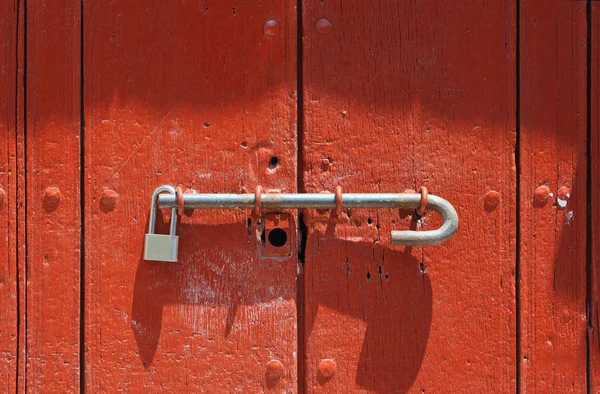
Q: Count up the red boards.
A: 6